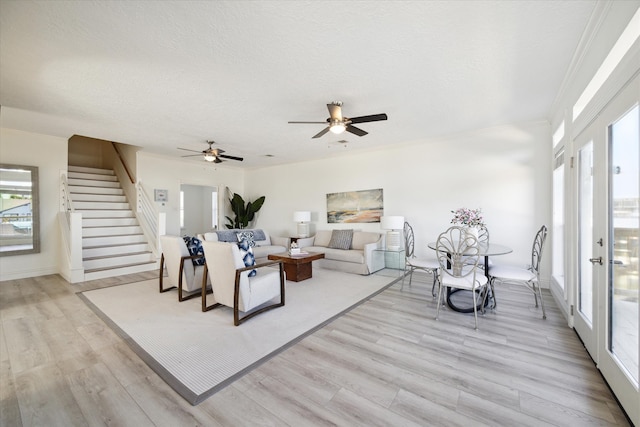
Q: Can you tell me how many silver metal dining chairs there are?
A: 4